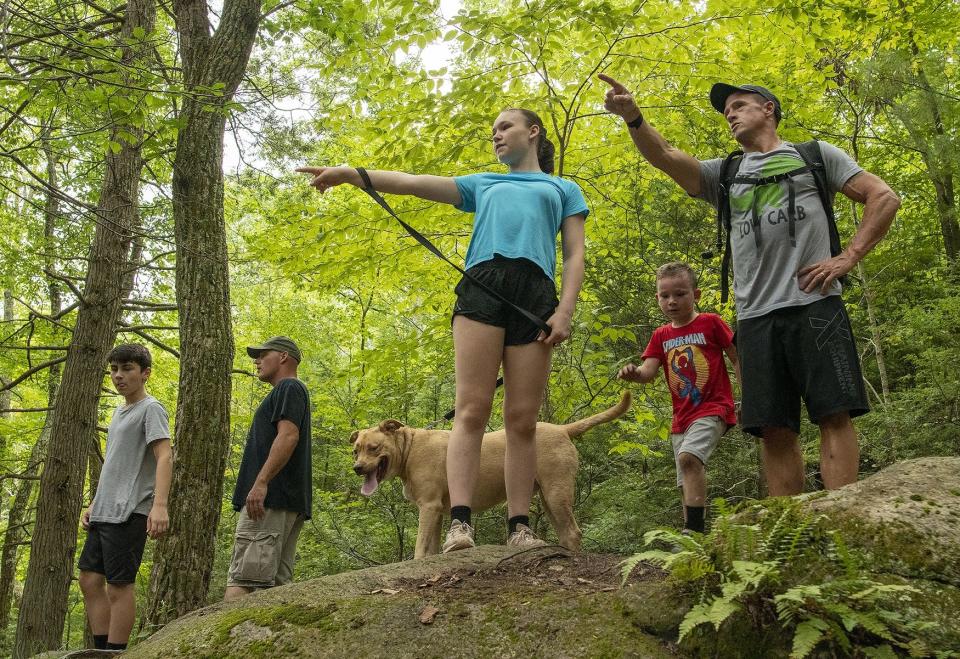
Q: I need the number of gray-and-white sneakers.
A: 2